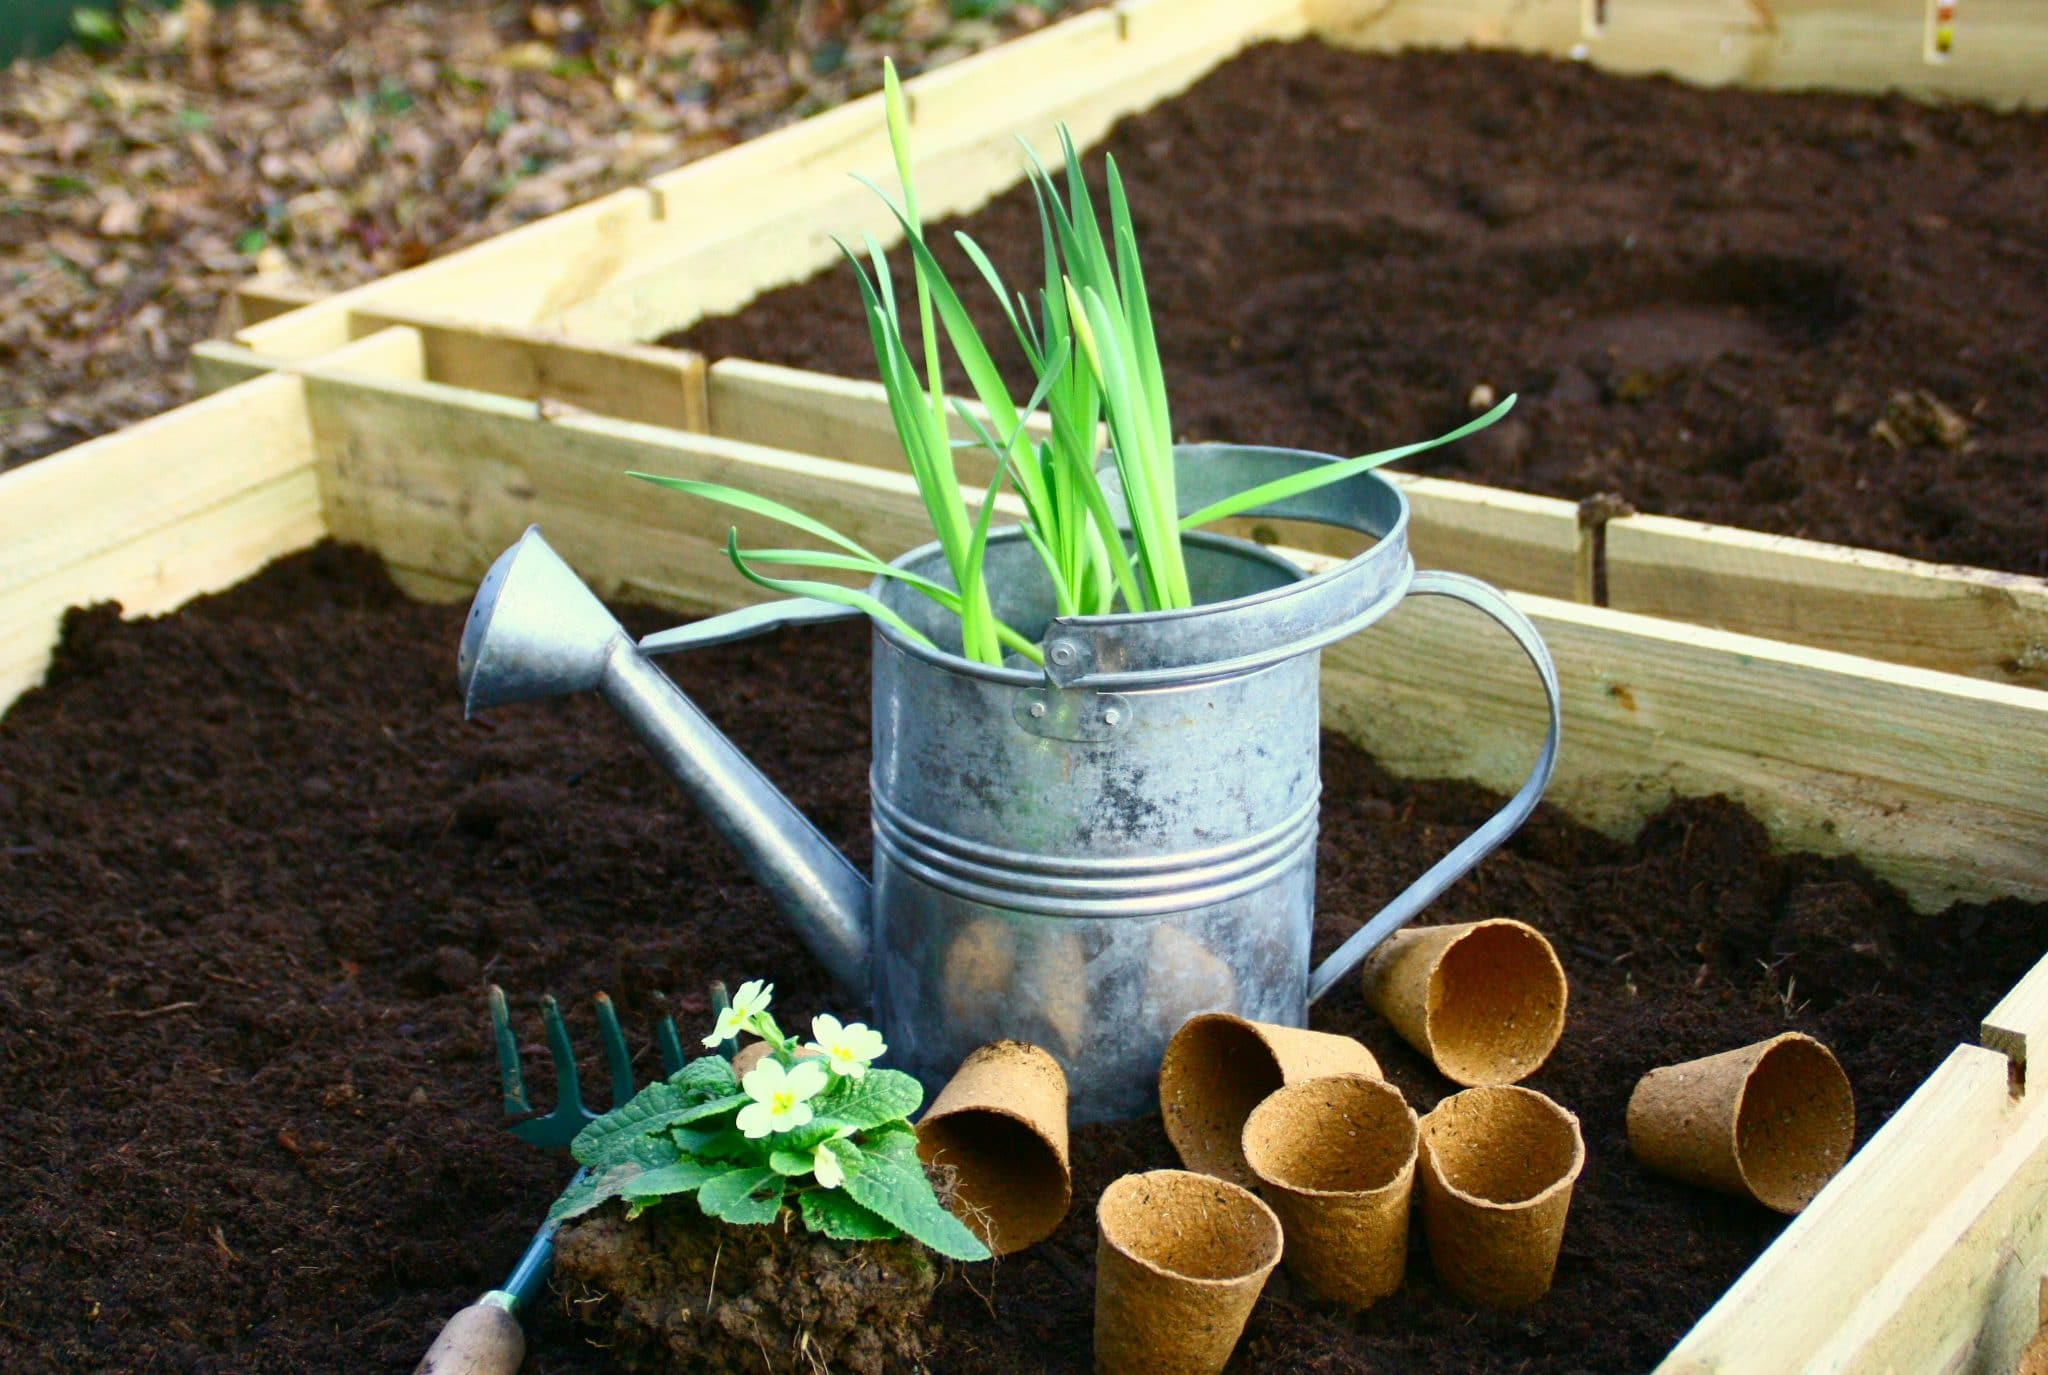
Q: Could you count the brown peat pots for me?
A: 7